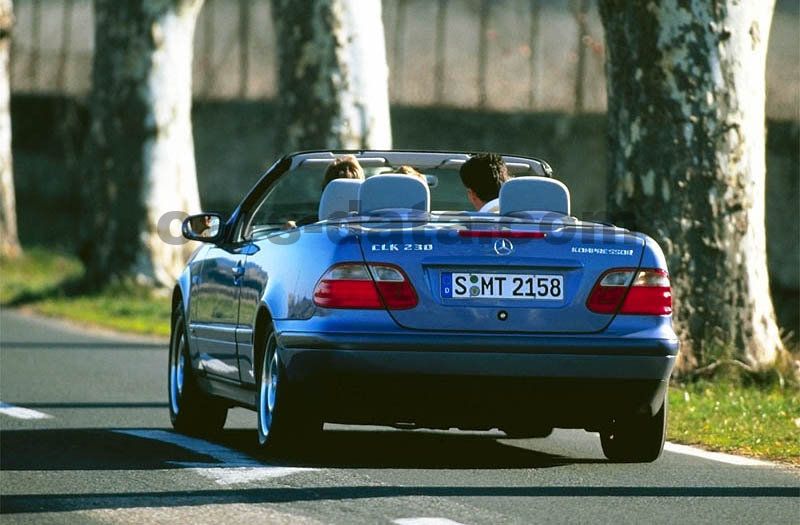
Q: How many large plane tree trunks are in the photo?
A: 4